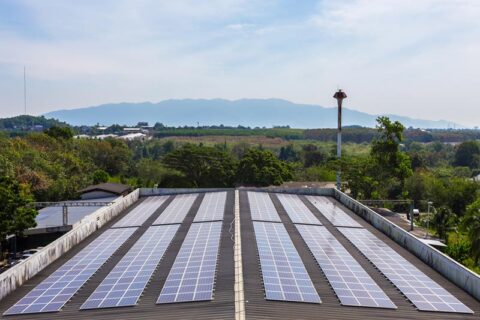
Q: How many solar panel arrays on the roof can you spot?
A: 12